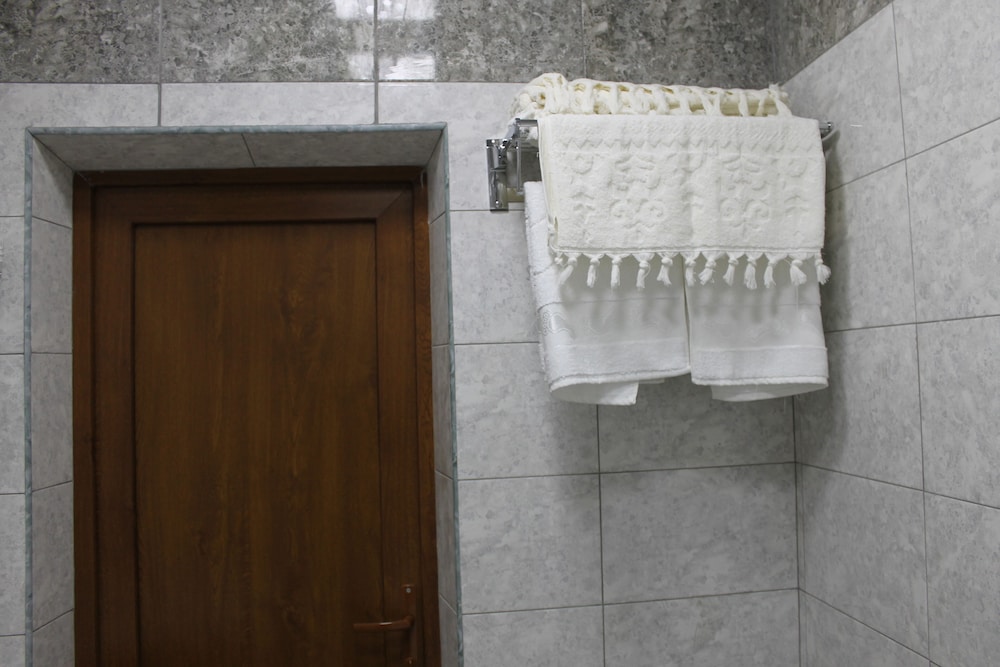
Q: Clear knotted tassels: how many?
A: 12